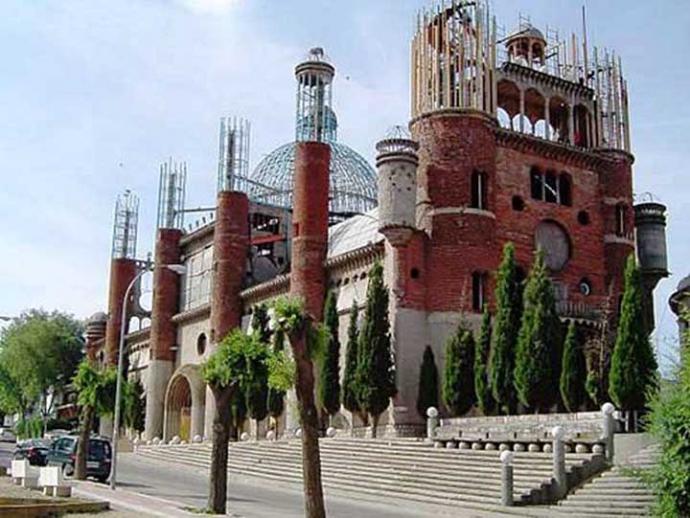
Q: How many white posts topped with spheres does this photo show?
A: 4